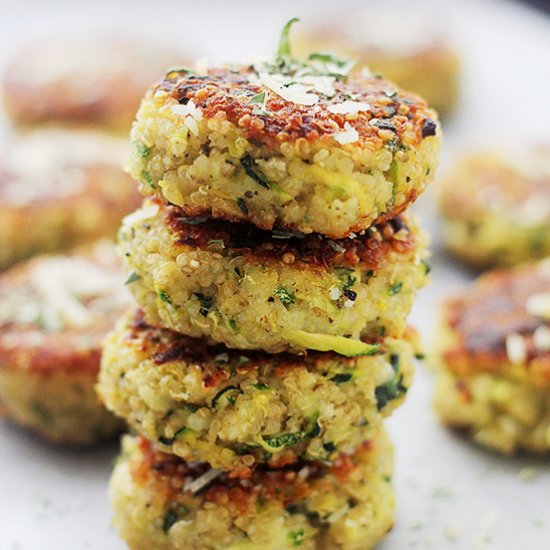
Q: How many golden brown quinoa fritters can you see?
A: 10